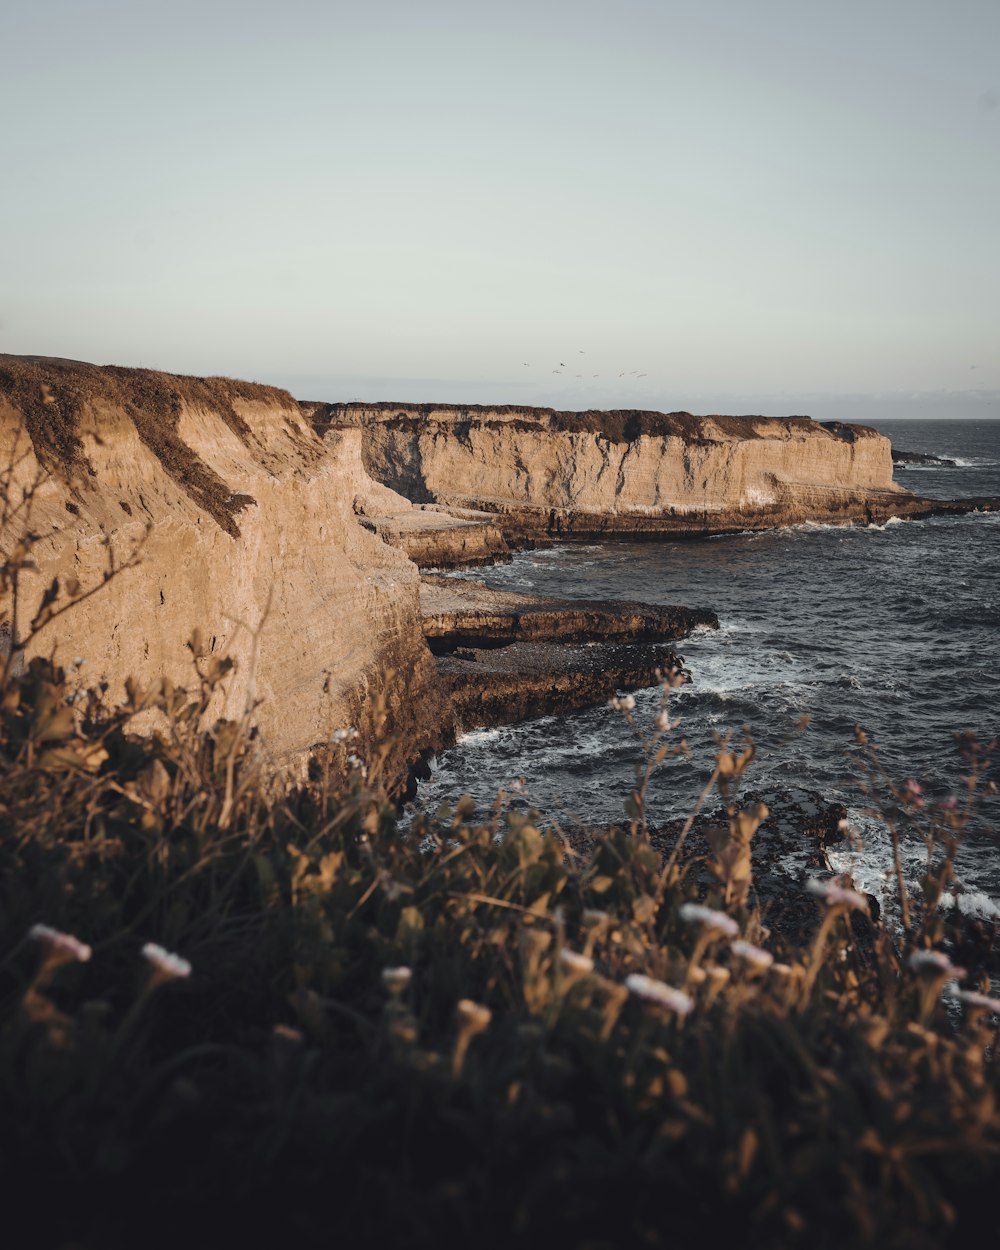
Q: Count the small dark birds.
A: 9